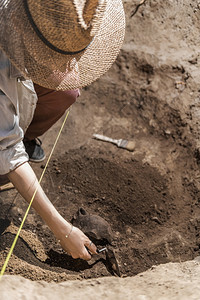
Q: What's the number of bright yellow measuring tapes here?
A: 1